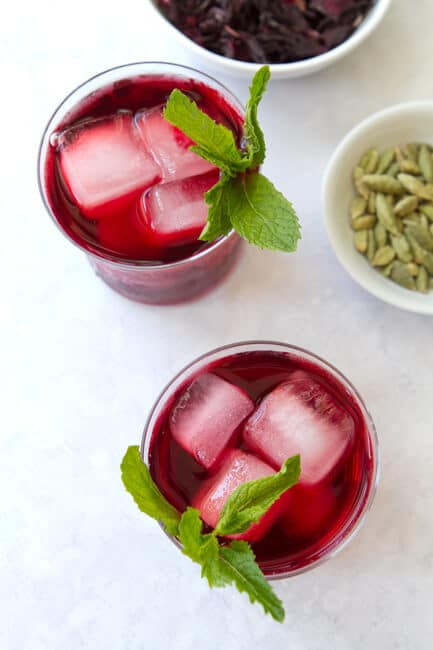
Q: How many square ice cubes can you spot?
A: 6